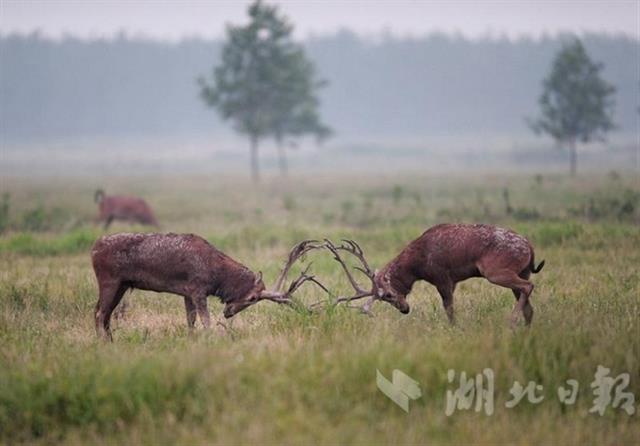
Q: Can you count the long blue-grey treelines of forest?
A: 1